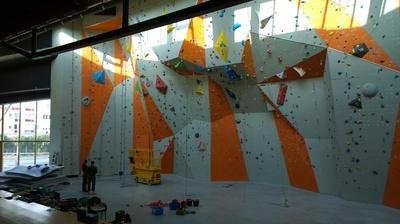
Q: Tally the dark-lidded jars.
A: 0